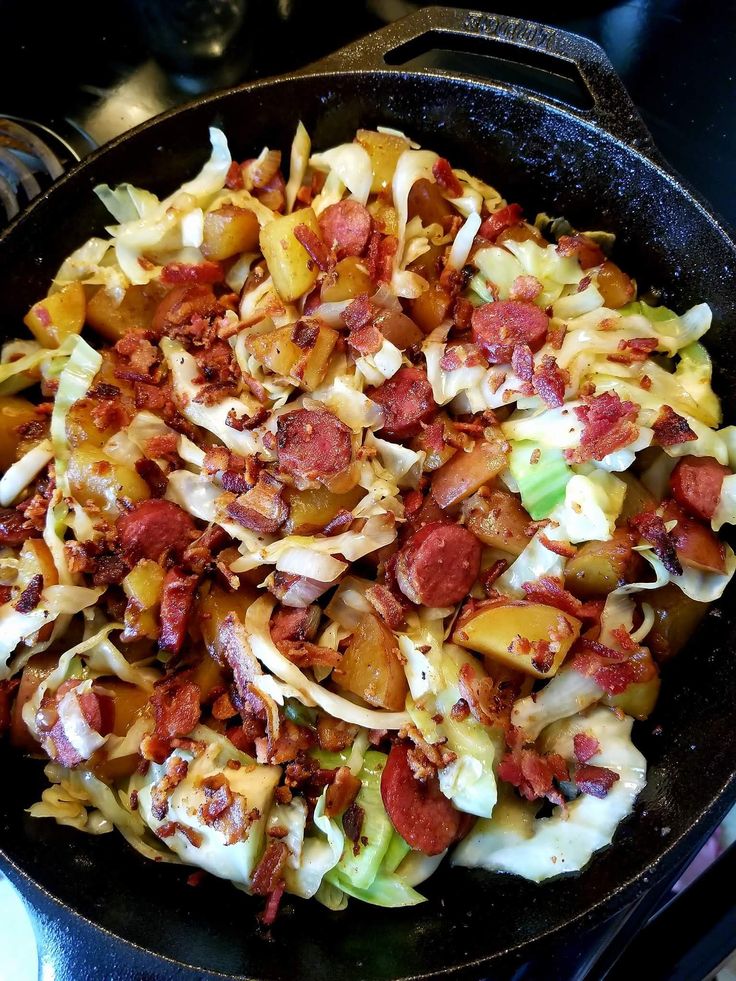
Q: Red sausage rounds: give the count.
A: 9